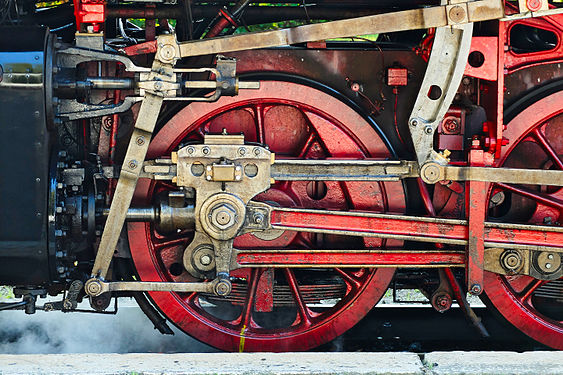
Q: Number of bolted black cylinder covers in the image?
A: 2